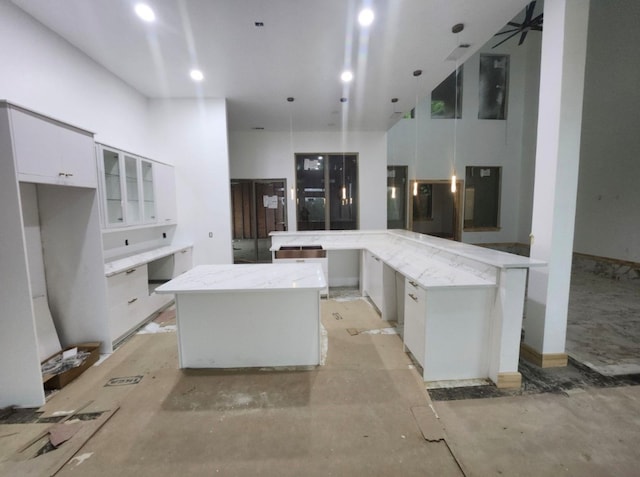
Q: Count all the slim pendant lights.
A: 5